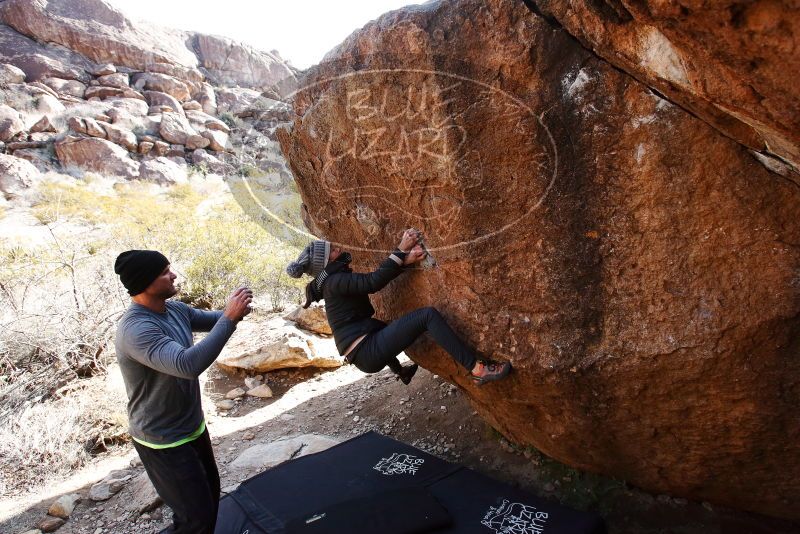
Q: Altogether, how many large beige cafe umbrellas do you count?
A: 0